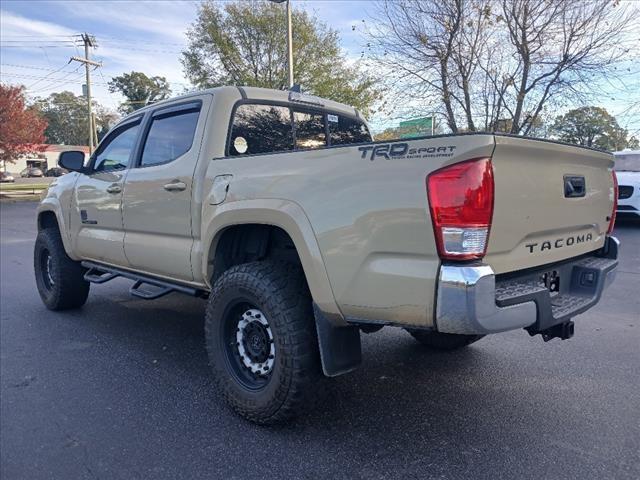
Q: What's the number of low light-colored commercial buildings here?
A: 1